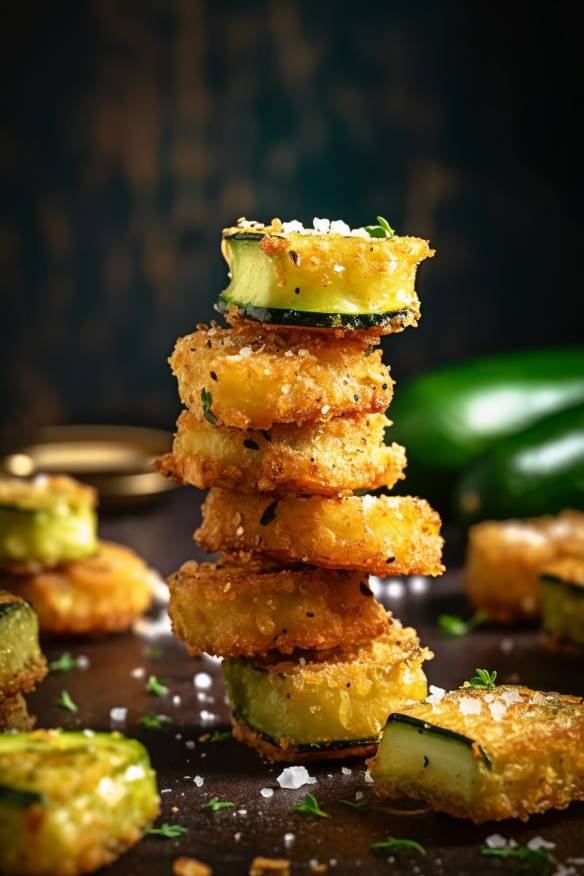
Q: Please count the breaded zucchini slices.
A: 14